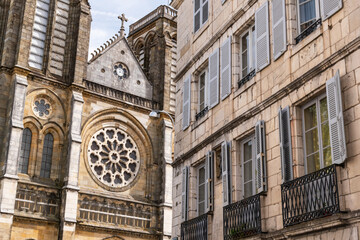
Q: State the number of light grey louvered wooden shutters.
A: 12